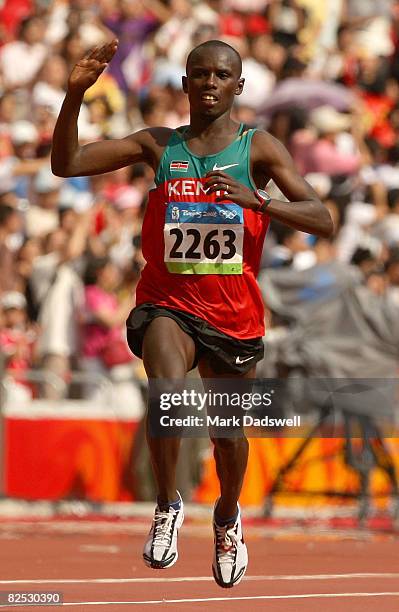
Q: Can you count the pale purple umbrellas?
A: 1